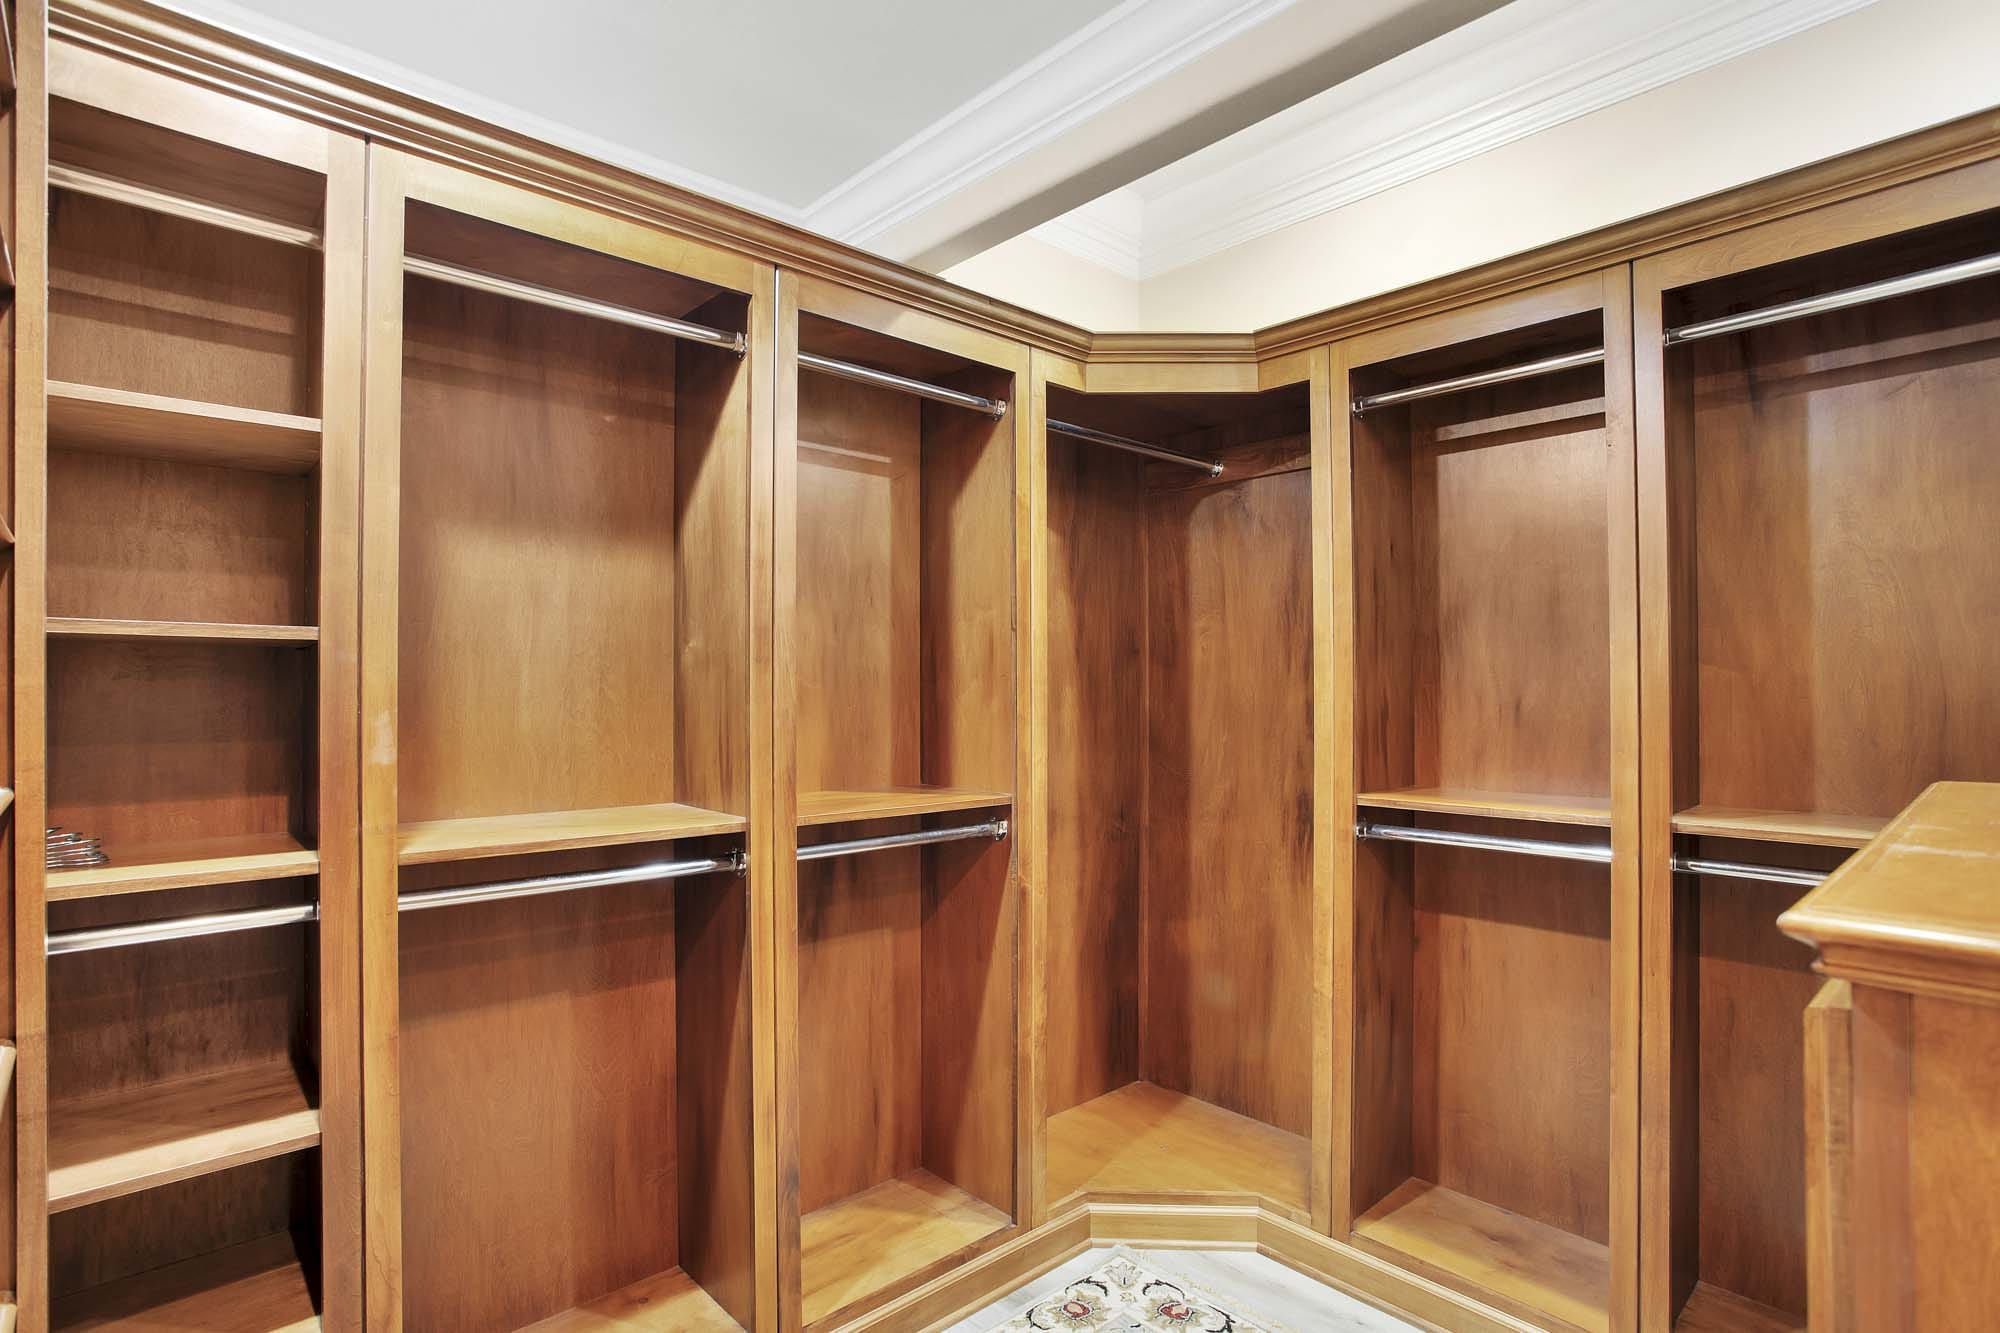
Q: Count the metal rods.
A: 11